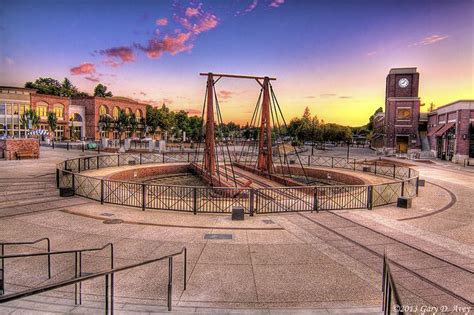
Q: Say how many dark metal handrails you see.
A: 4